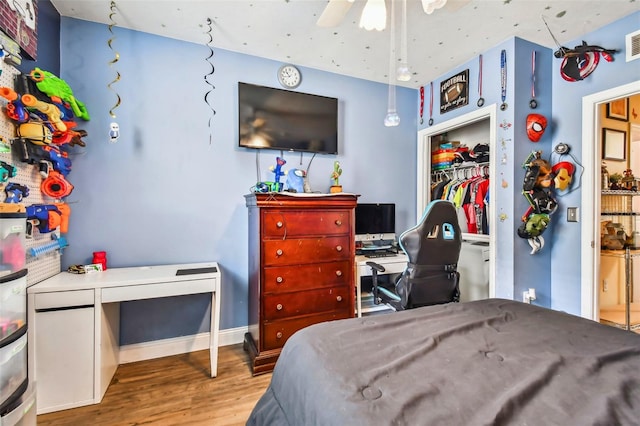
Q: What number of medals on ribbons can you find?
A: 5